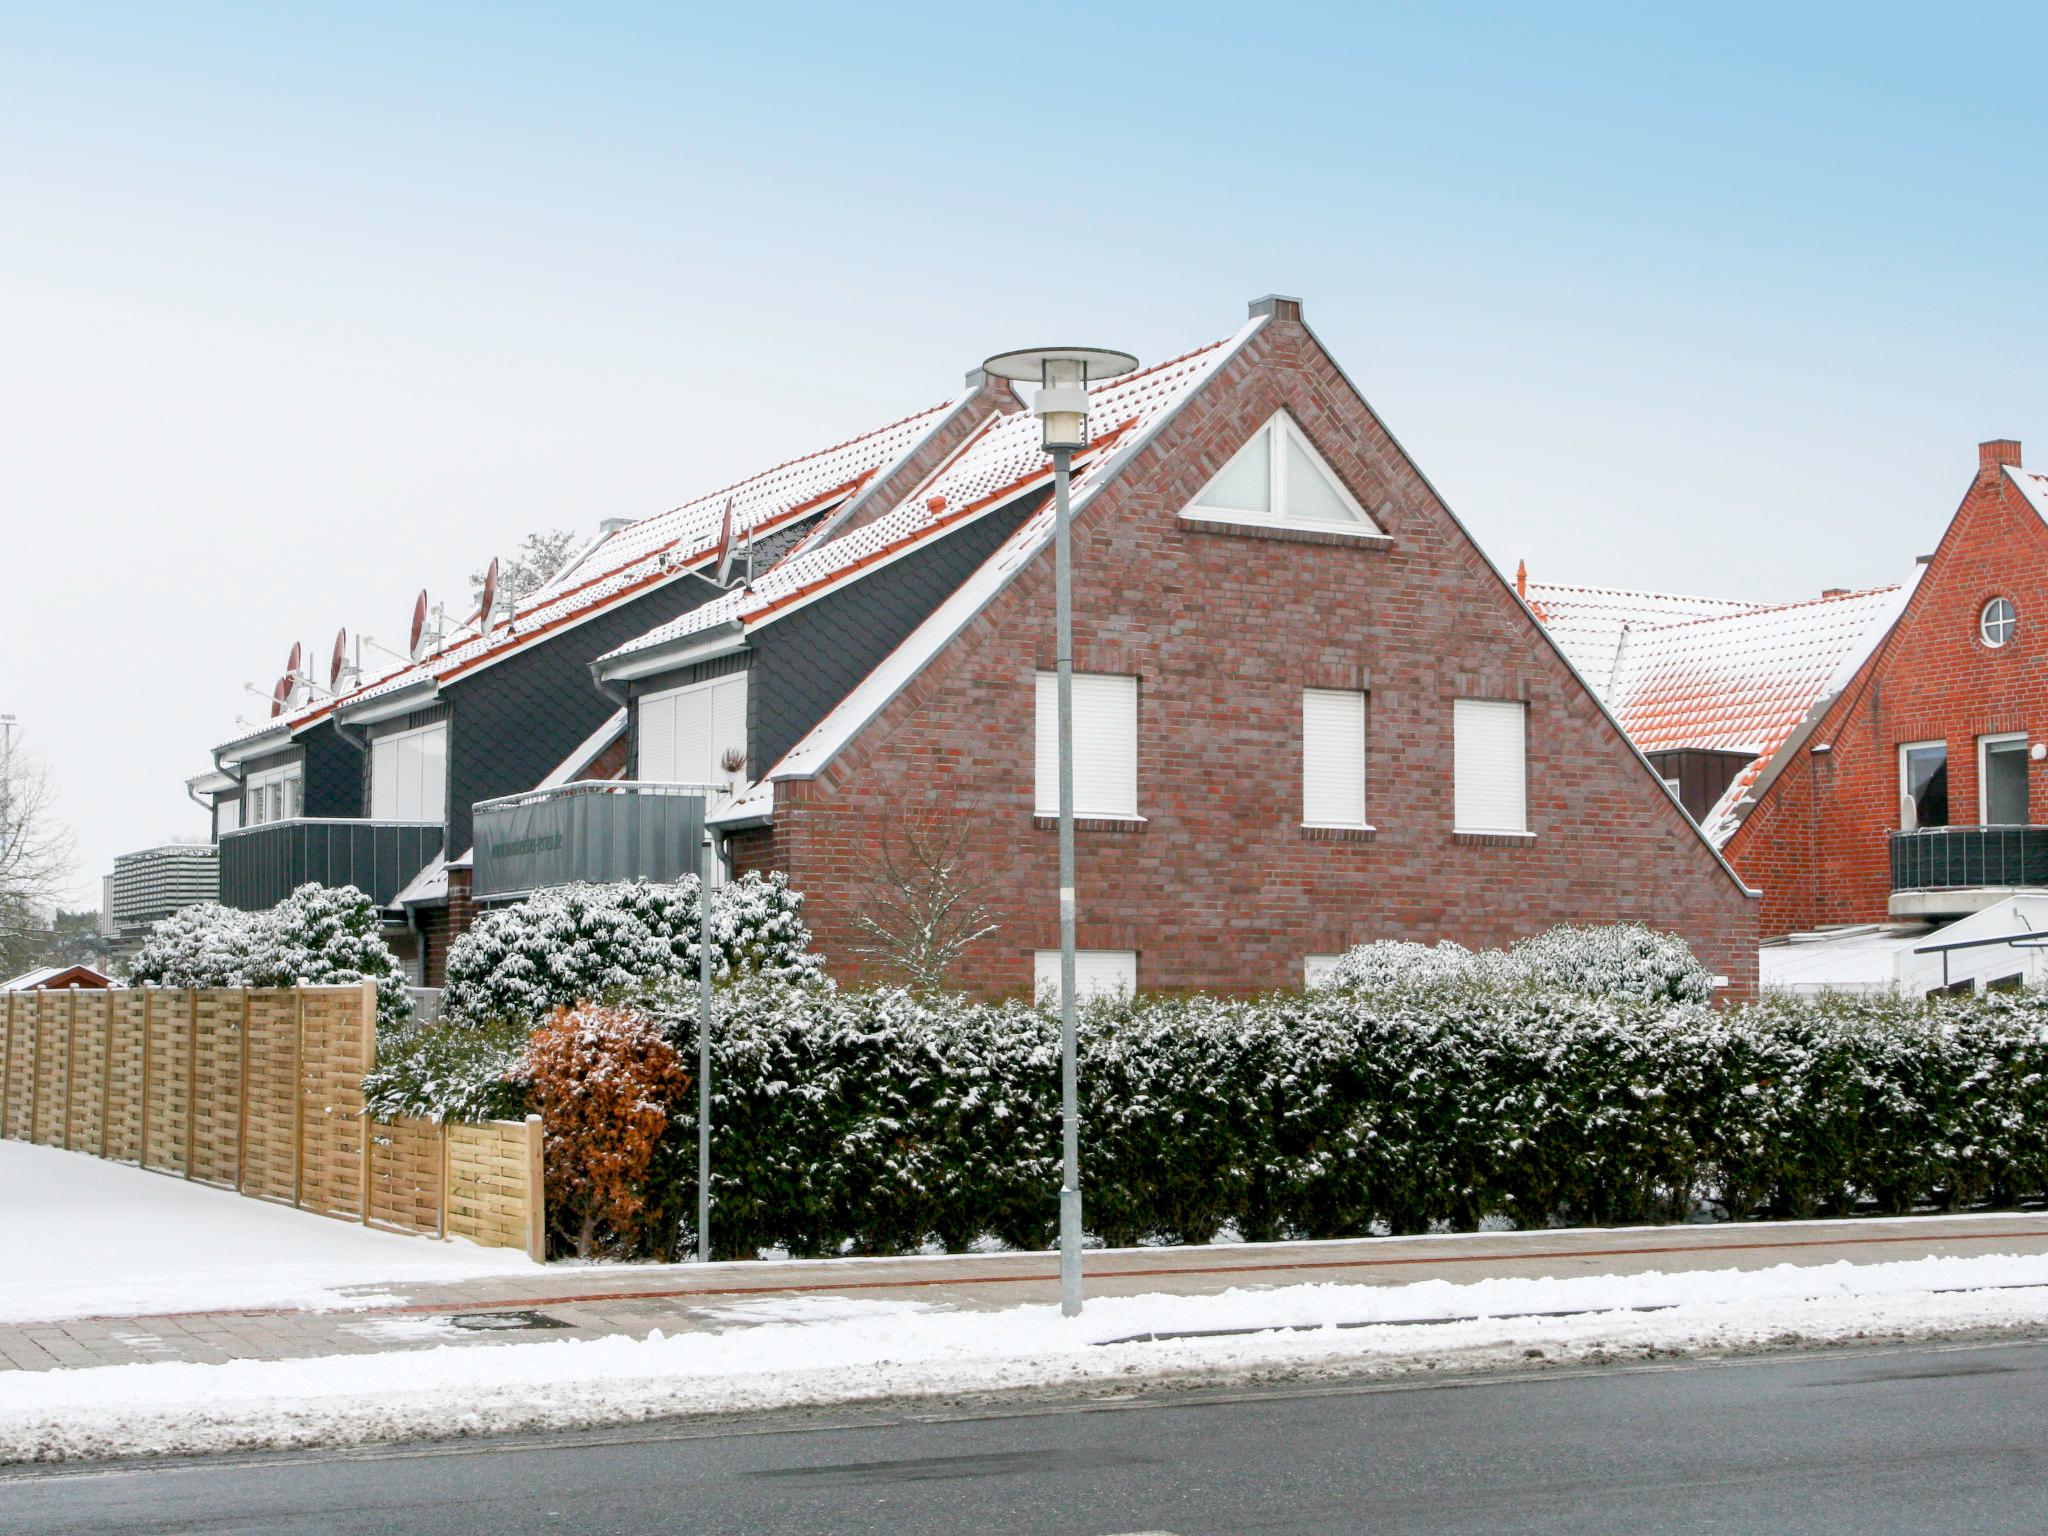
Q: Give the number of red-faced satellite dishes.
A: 6